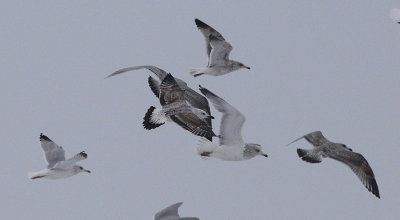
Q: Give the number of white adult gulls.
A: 3